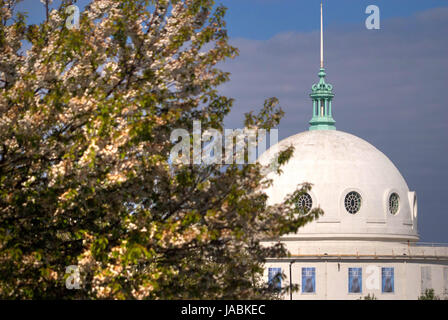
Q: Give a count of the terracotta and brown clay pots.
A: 0